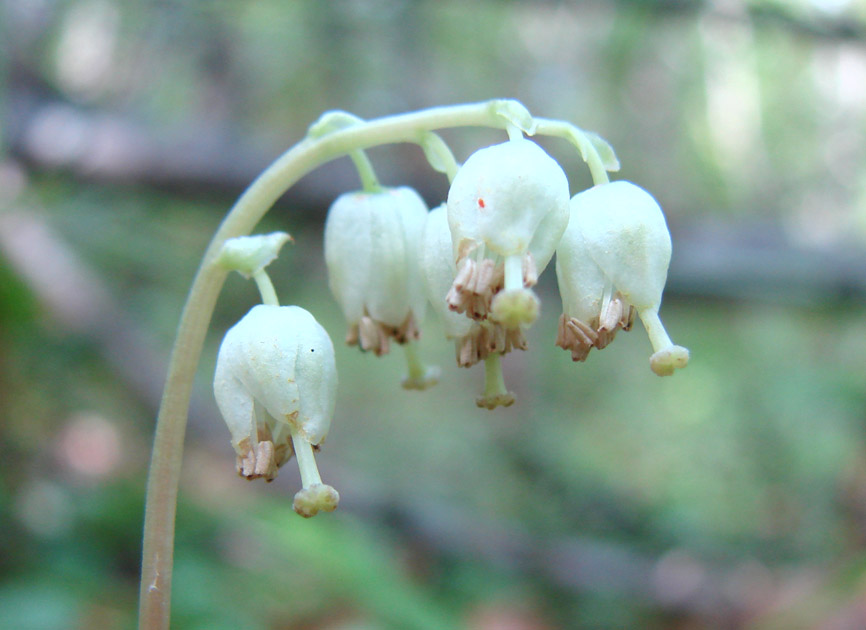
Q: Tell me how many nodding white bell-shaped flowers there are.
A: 5